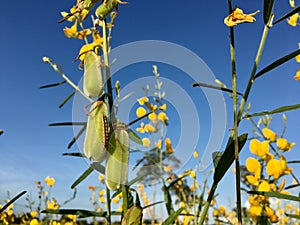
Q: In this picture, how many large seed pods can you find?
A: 3